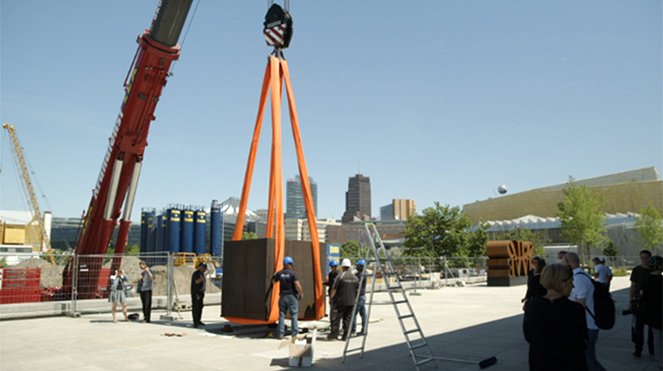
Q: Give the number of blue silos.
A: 7